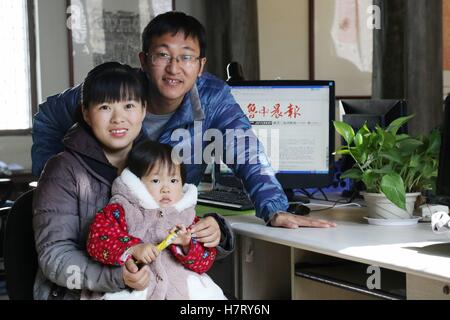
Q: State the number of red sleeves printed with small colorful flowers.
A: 2